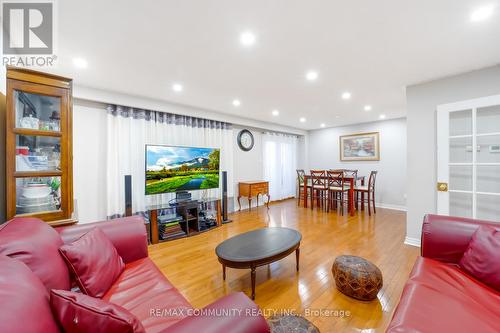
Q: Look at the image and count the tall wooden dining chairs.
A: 6